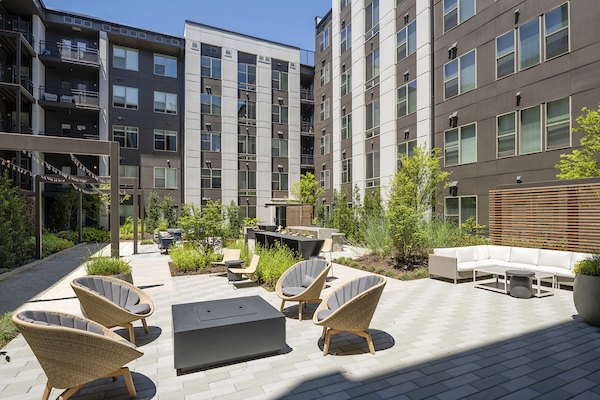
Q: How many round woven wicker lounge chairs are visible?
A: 4